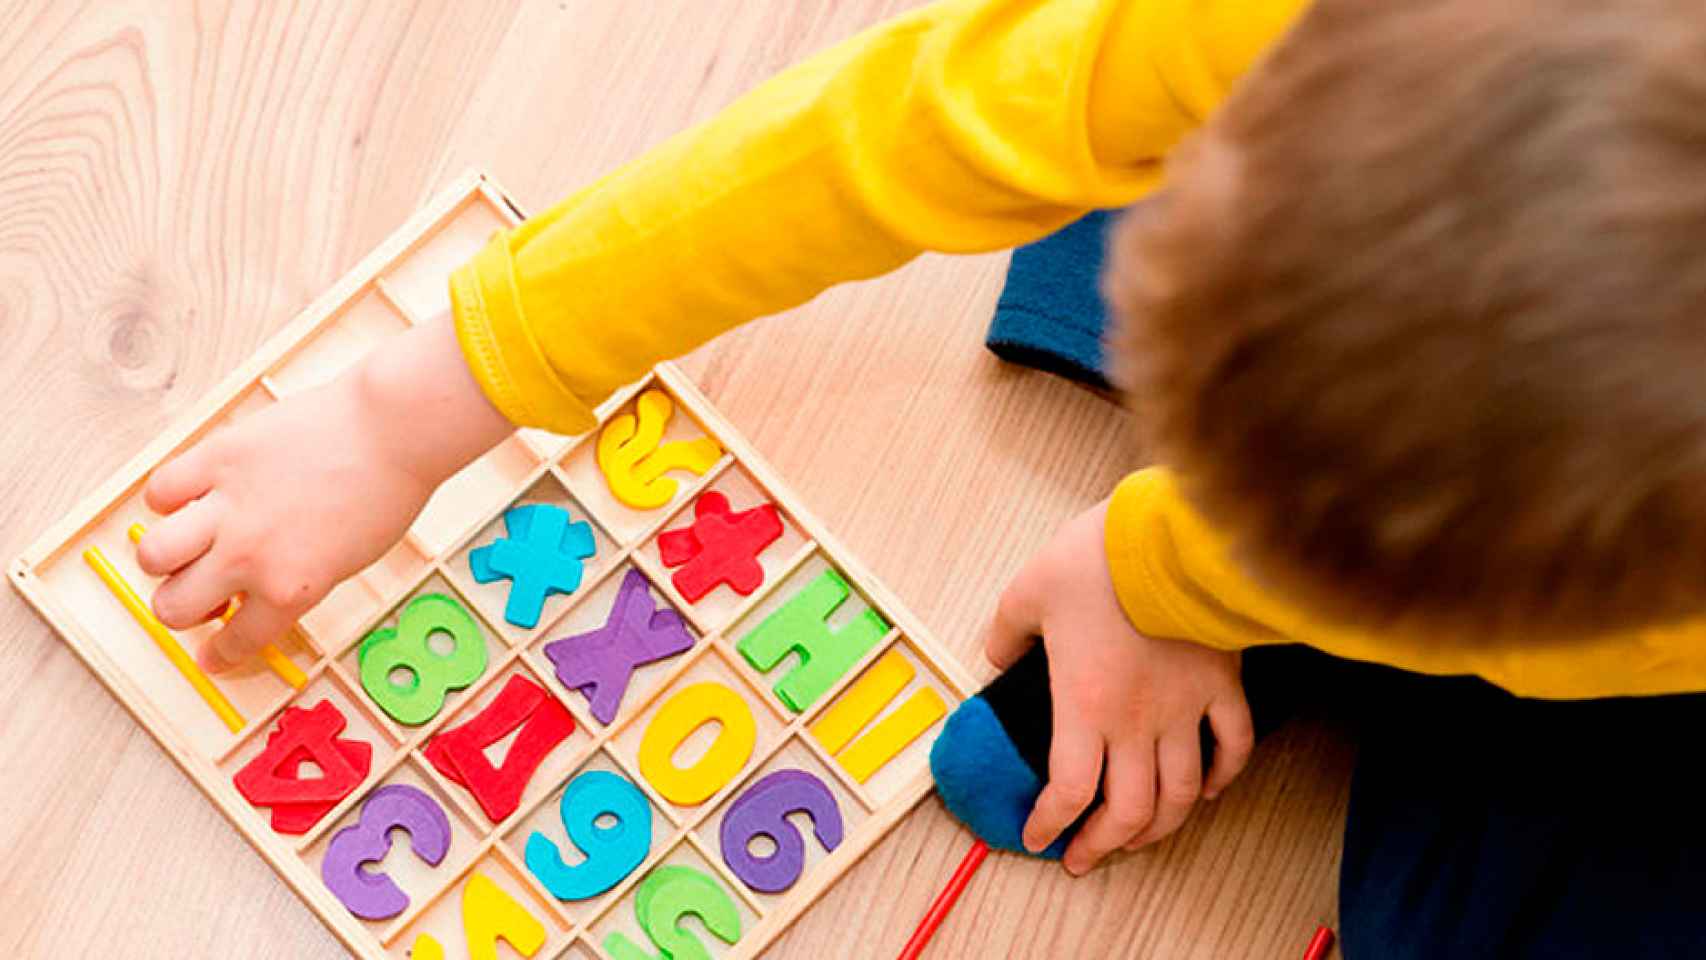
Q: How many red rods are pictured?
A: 2